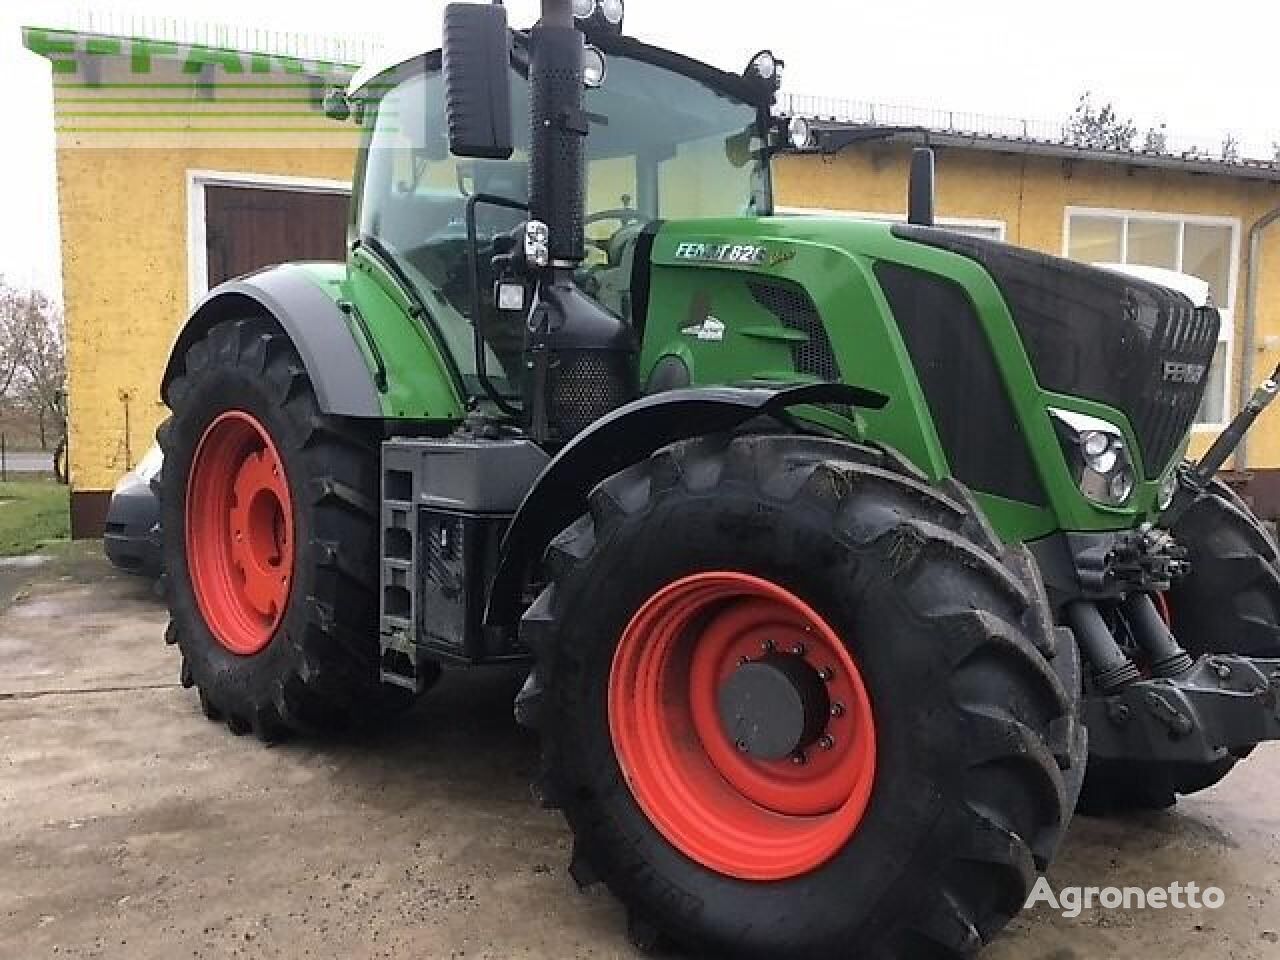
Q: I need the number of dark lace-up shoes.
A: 0